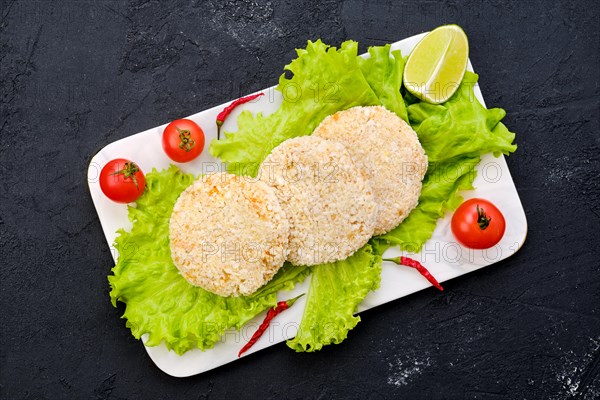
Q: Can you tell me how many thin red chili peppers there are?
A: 3